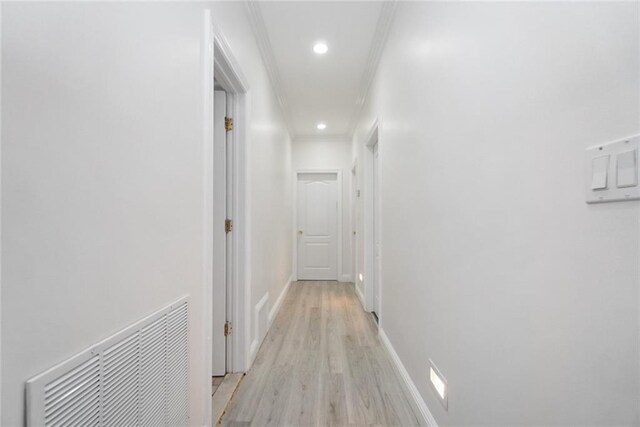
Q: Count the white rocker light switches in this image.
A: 2